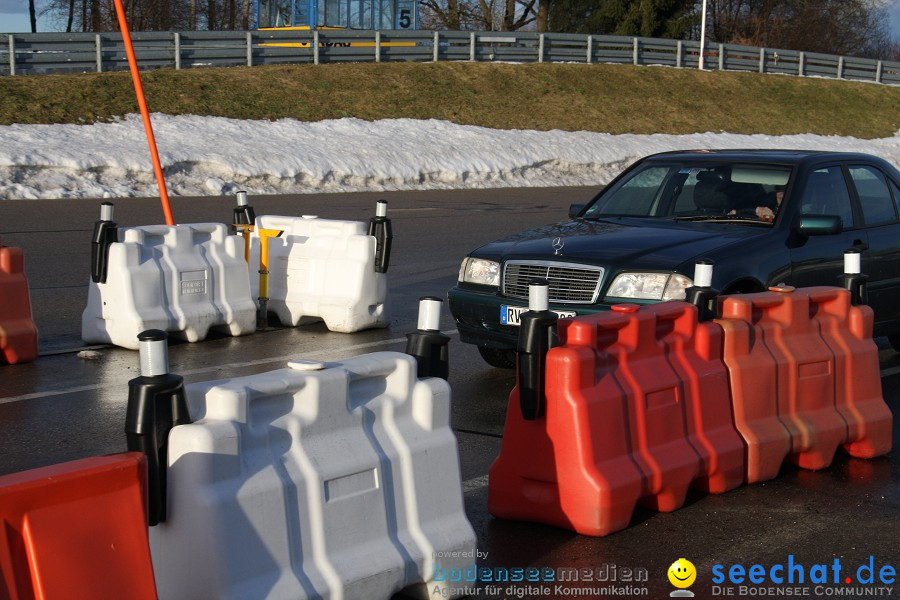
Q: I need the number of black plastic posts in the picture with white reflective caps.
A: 8